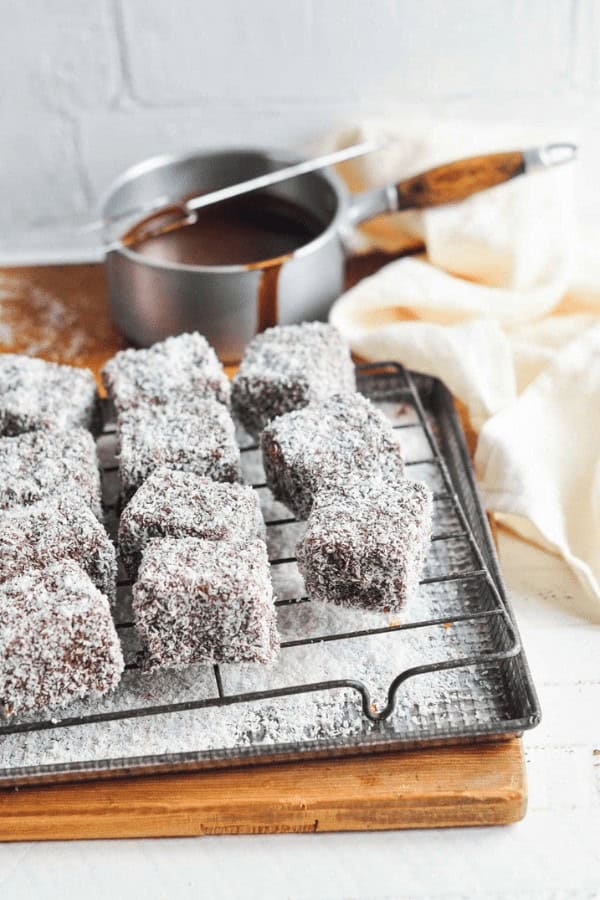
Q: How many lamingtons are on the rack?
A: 11